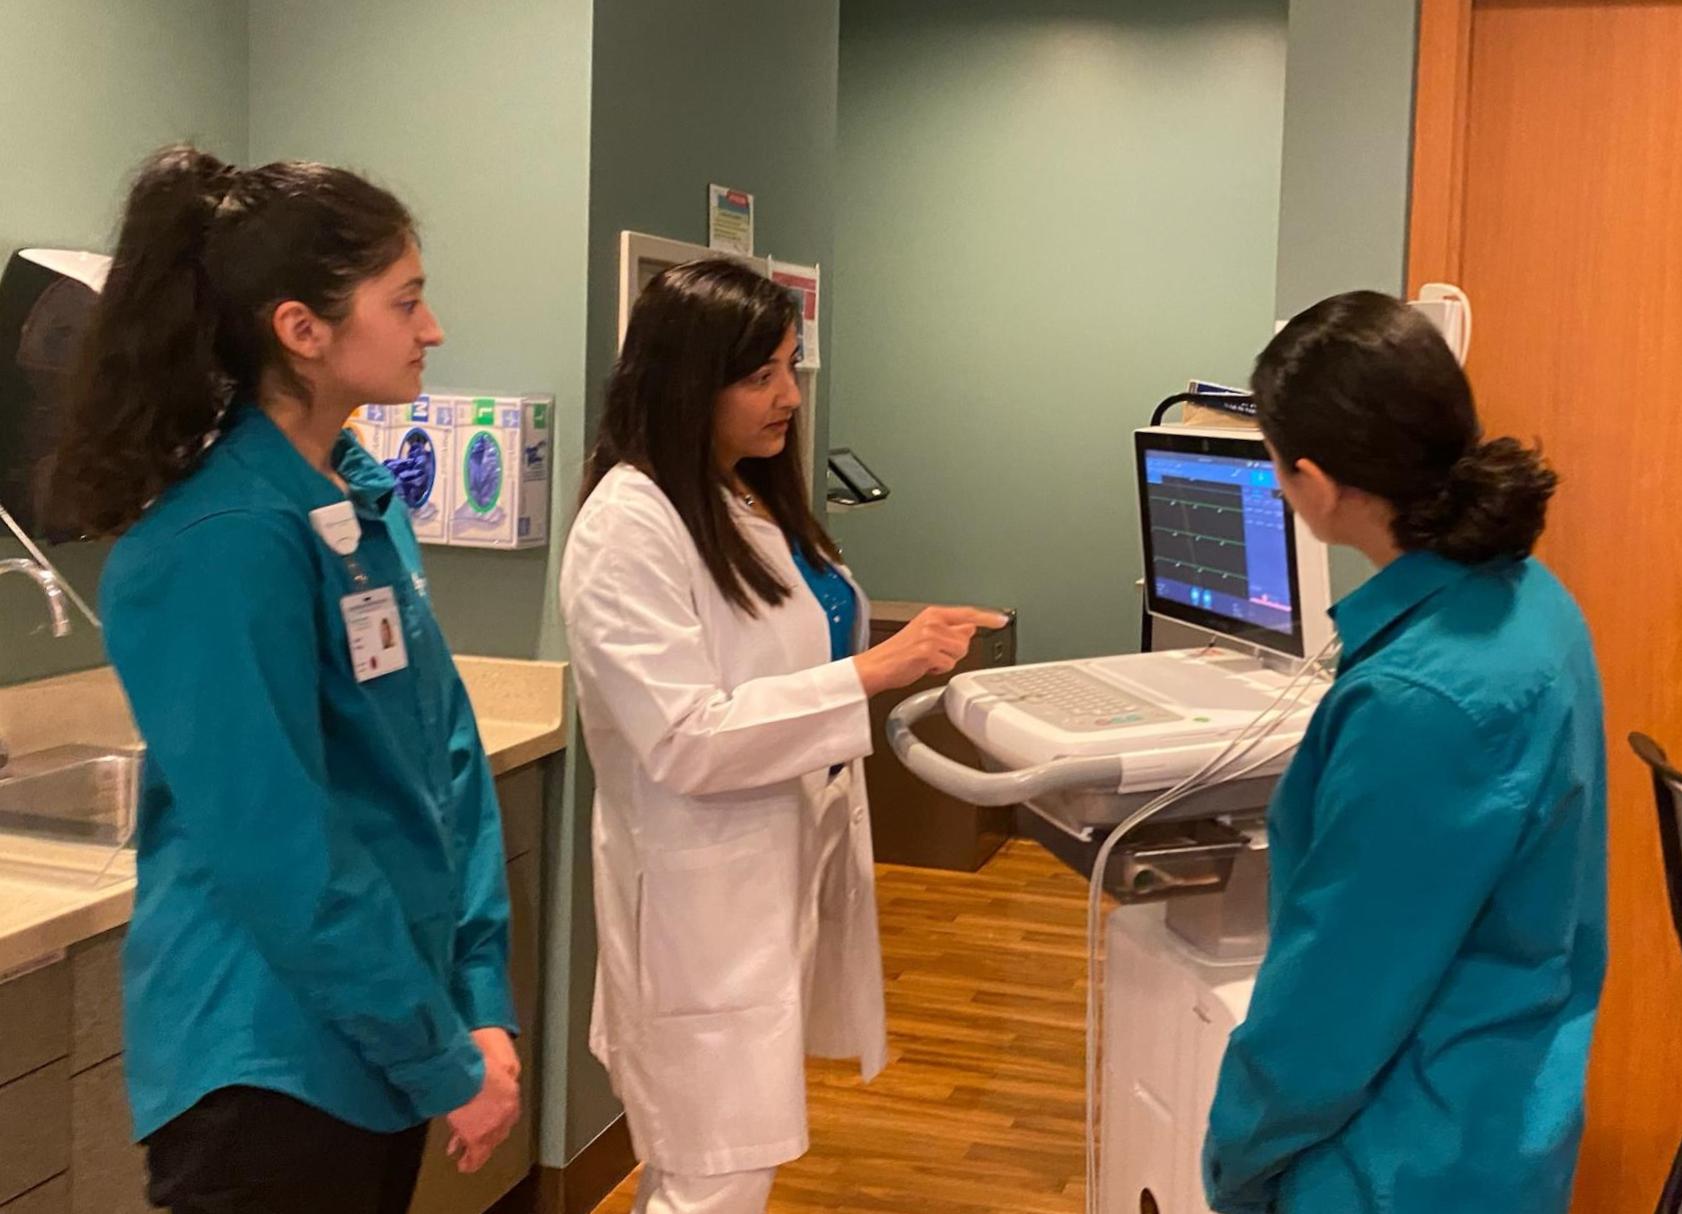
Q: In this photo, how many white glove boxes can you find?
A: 3